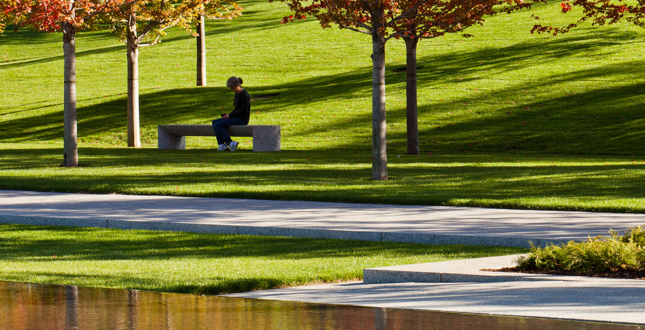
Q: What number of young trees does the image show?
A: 5